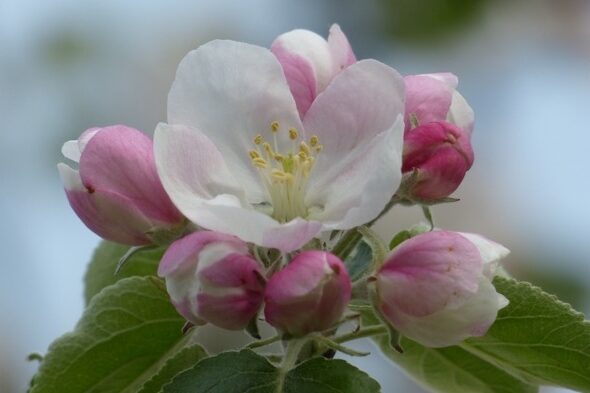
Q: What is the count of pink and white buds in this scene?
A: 7